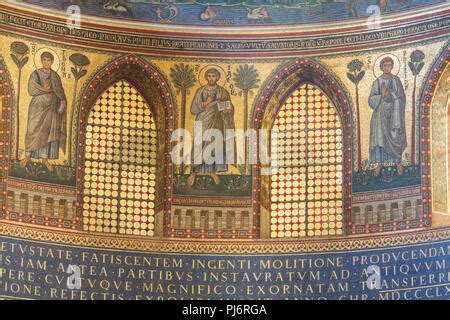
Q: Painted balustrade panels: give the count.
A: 3